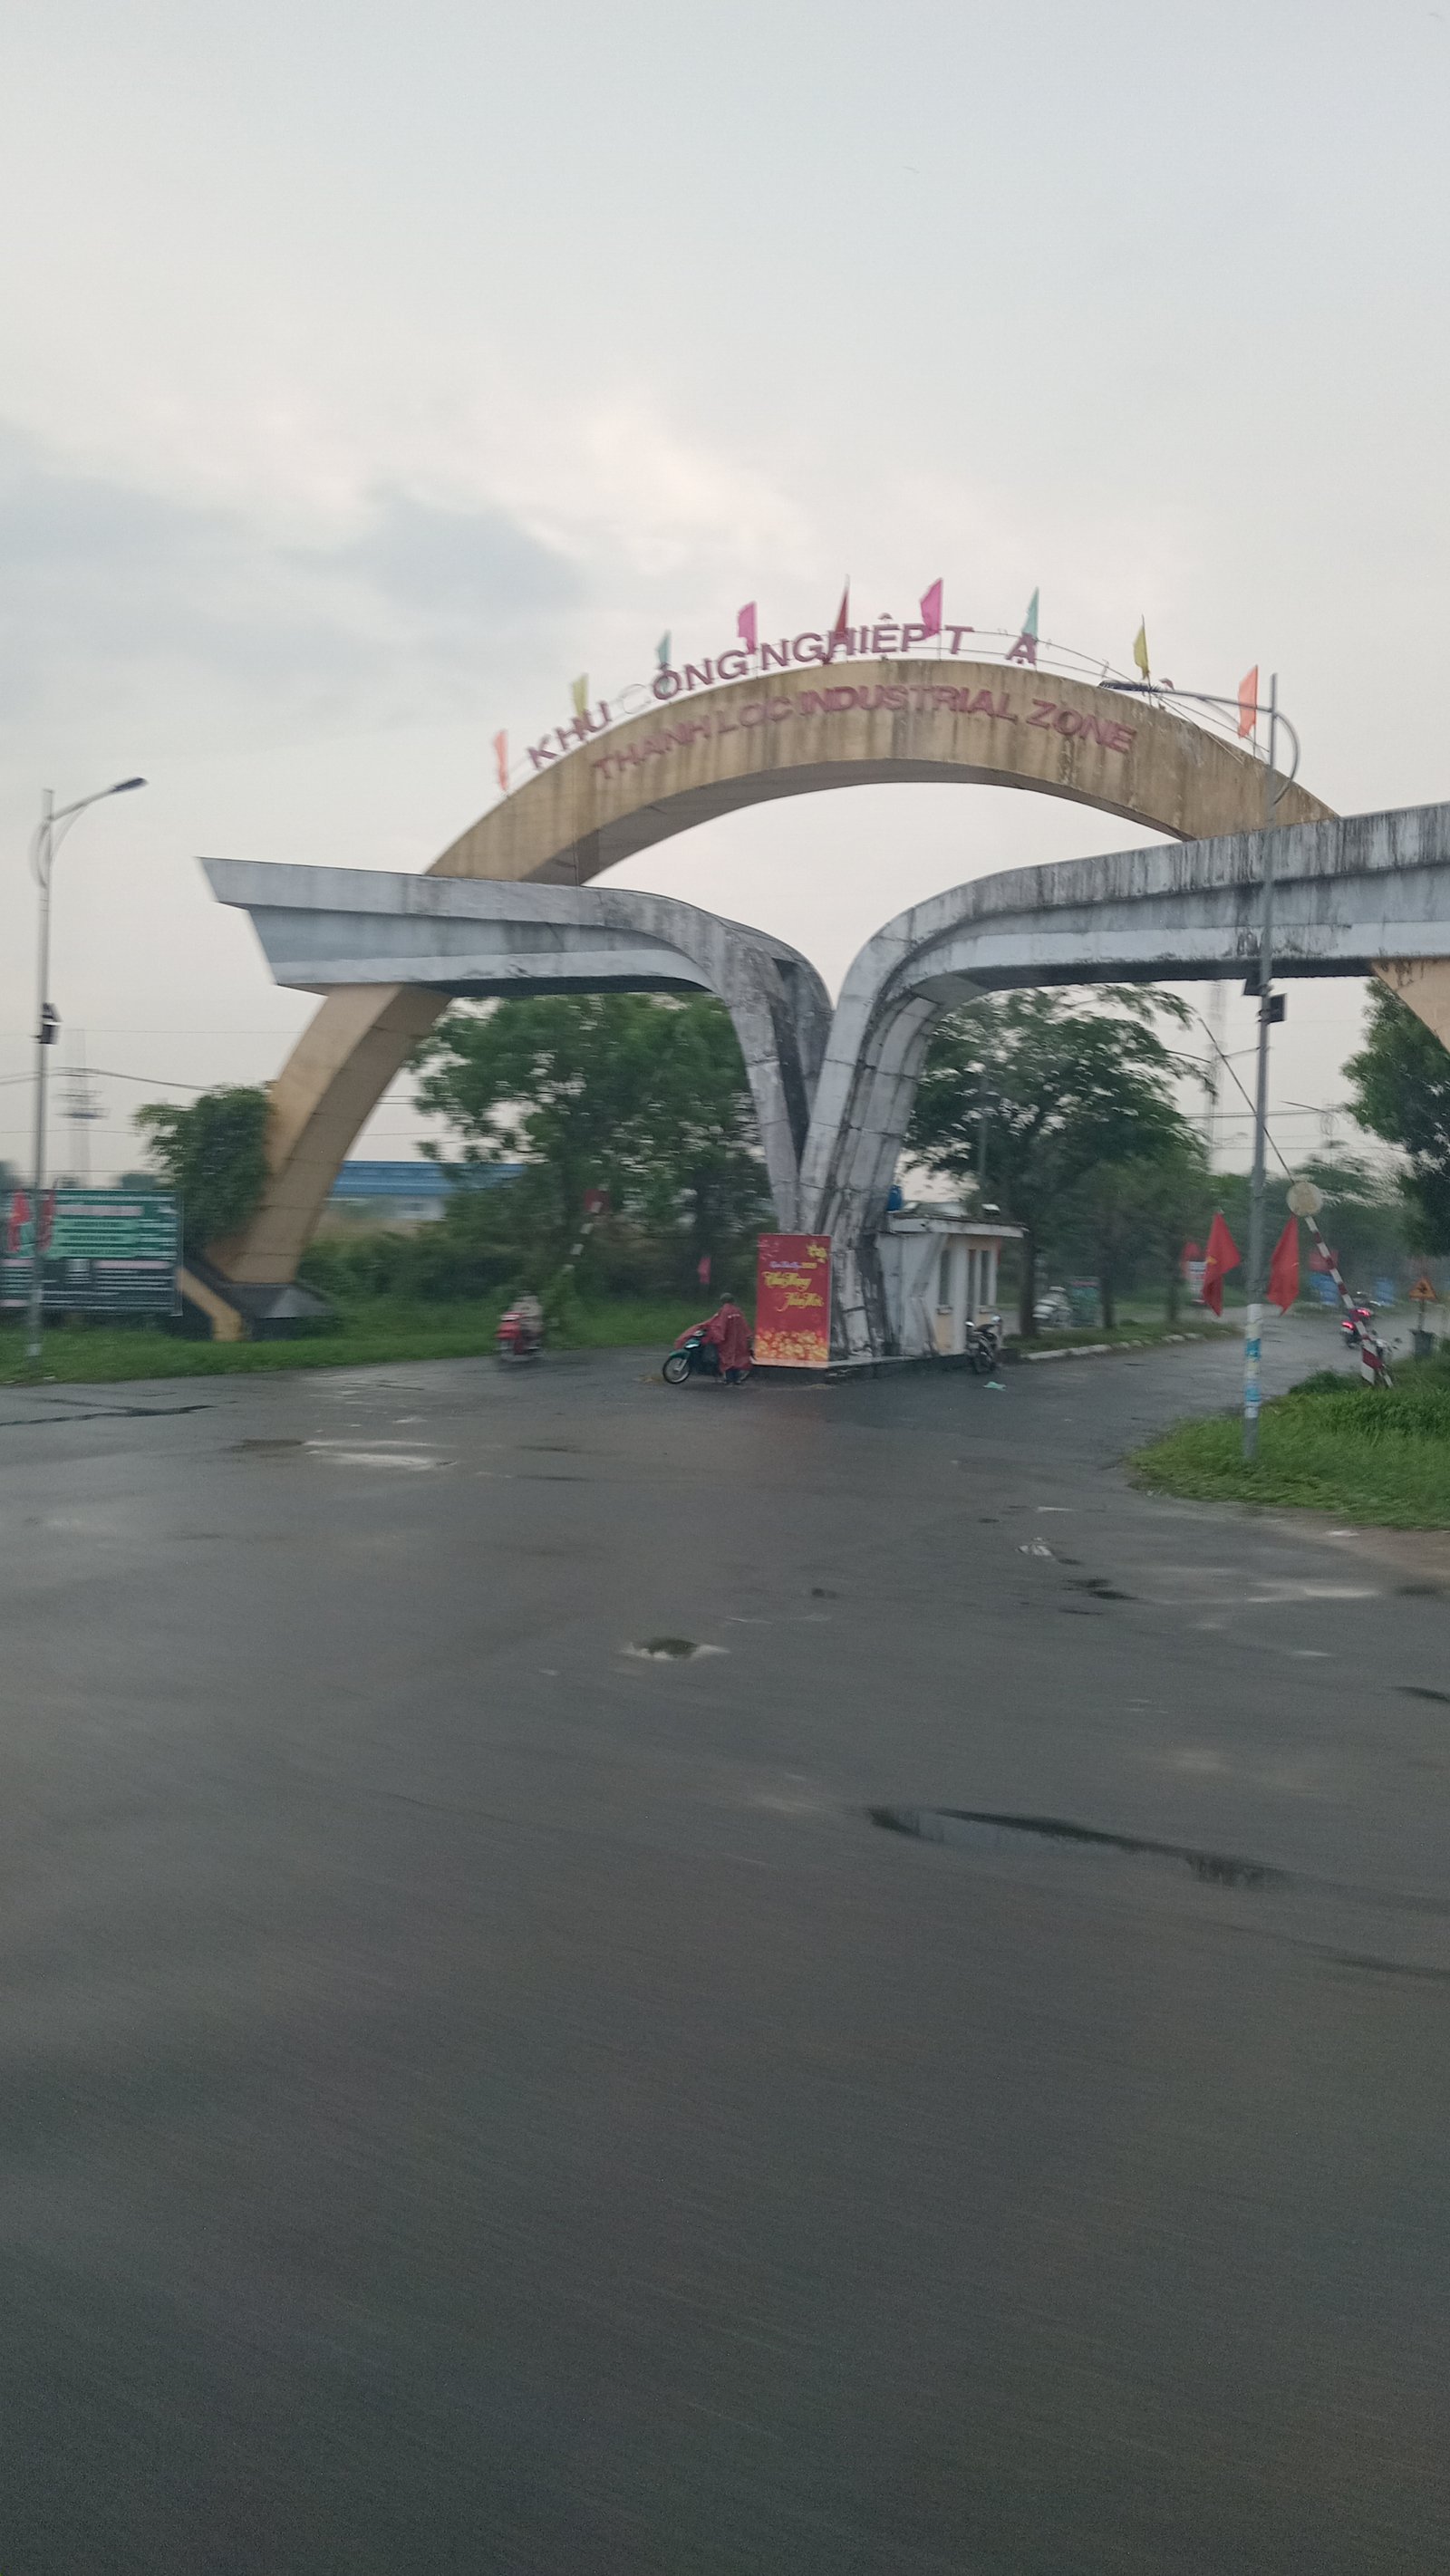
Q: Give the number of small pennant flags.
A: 9